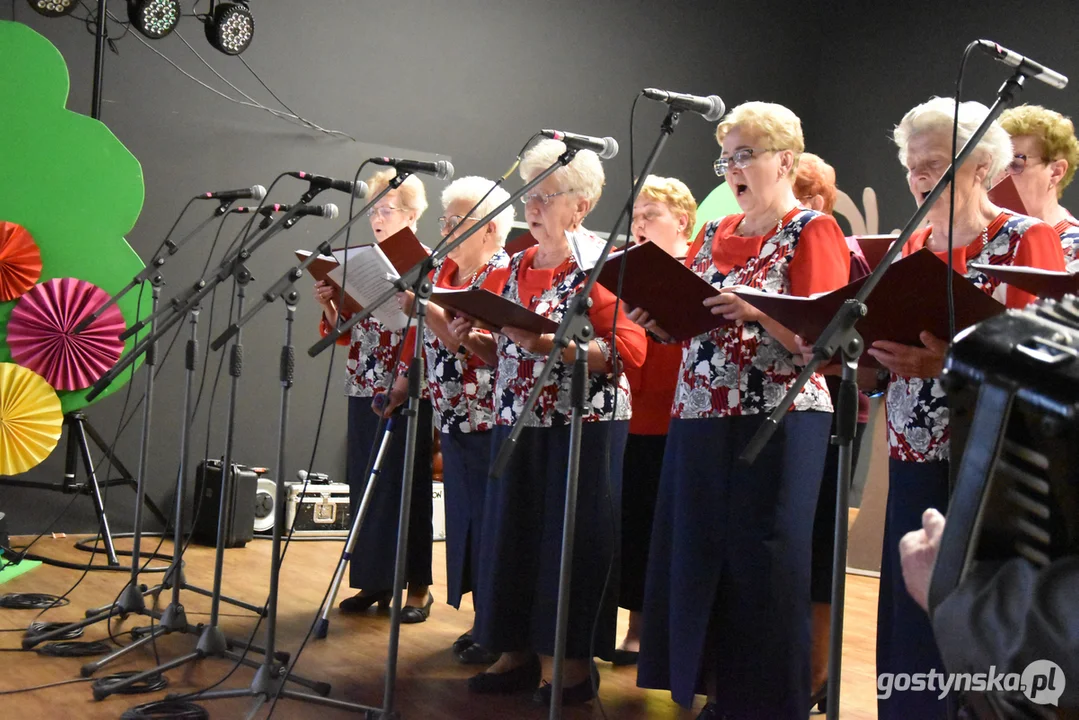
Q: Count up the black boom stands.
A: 8